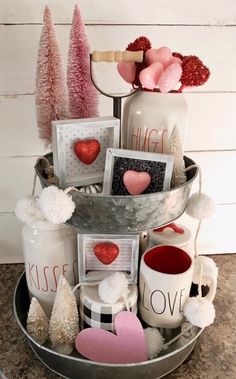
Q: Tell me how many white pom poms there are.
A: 7